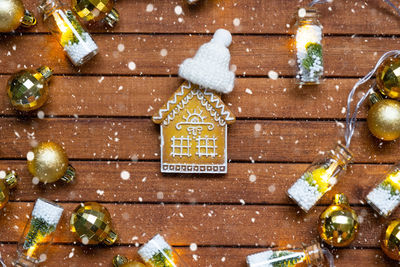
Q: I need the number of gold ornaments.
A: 11